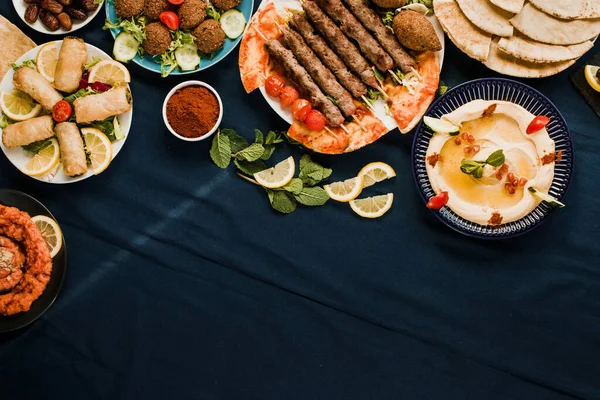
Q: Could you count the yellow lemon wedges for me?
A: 11